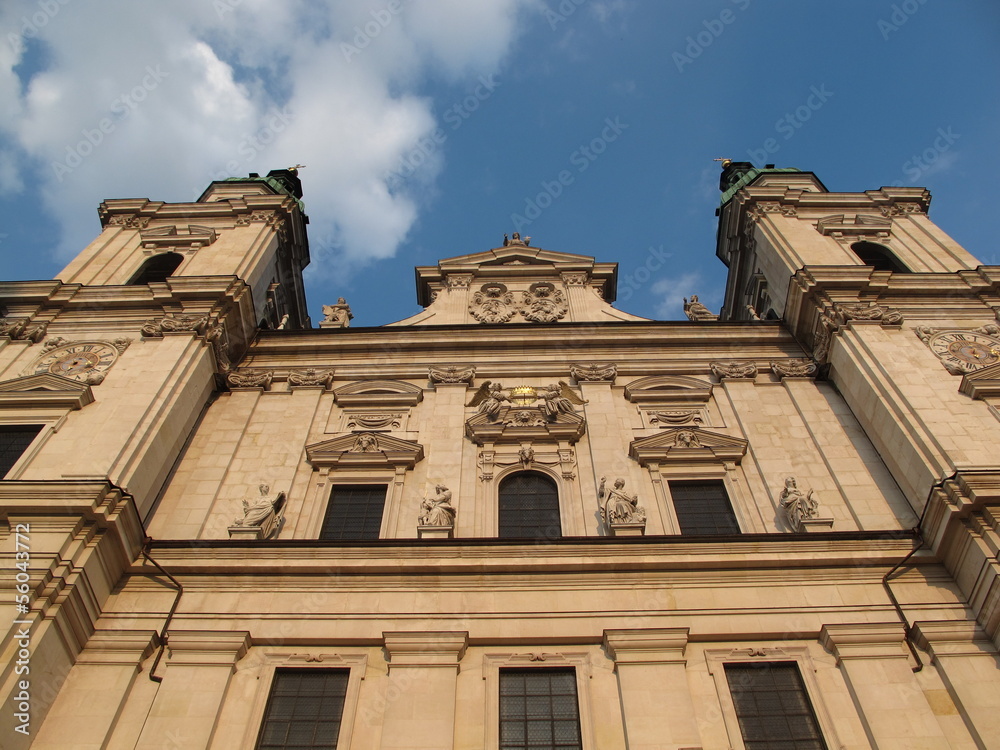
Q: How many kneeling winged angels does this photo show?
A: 2